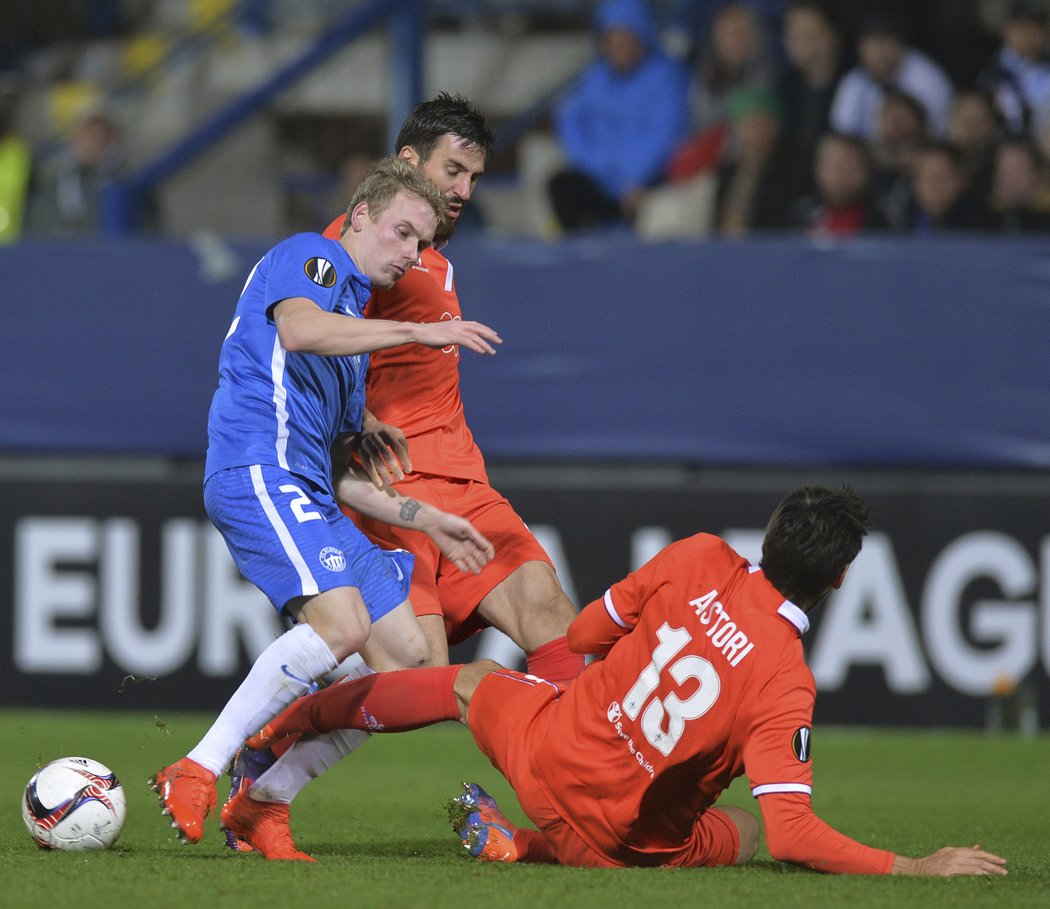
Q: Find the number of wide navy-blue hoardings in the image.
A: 1